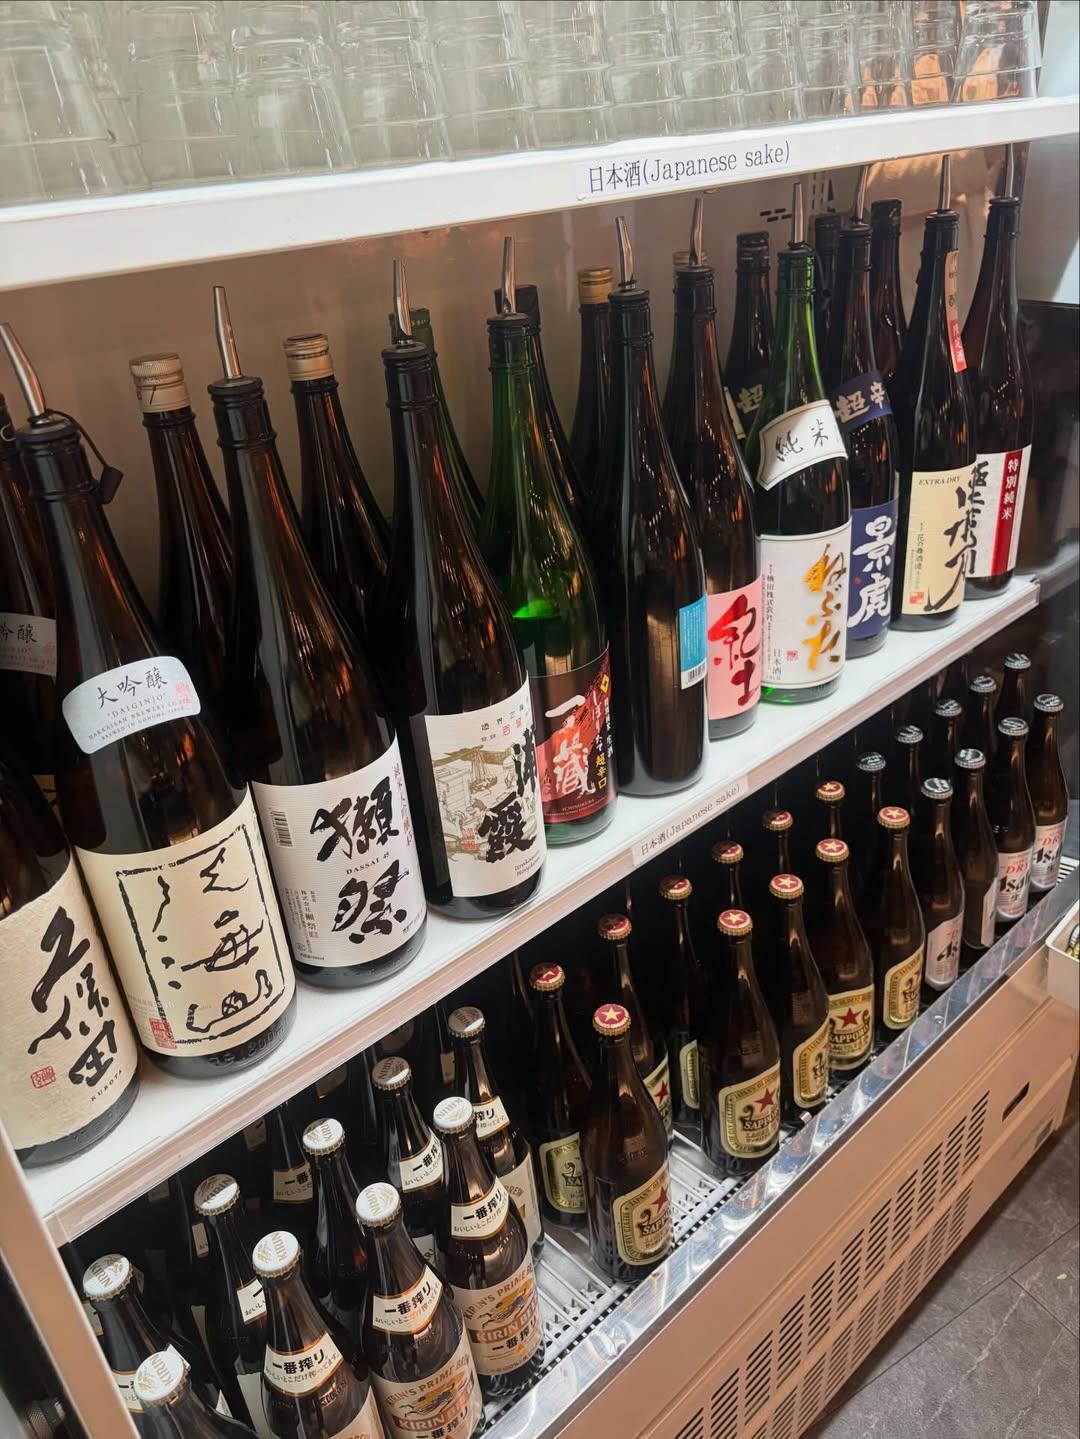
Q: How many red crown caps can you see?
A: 11